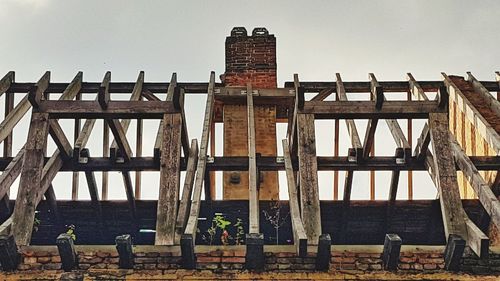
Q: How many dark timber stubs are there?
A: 8